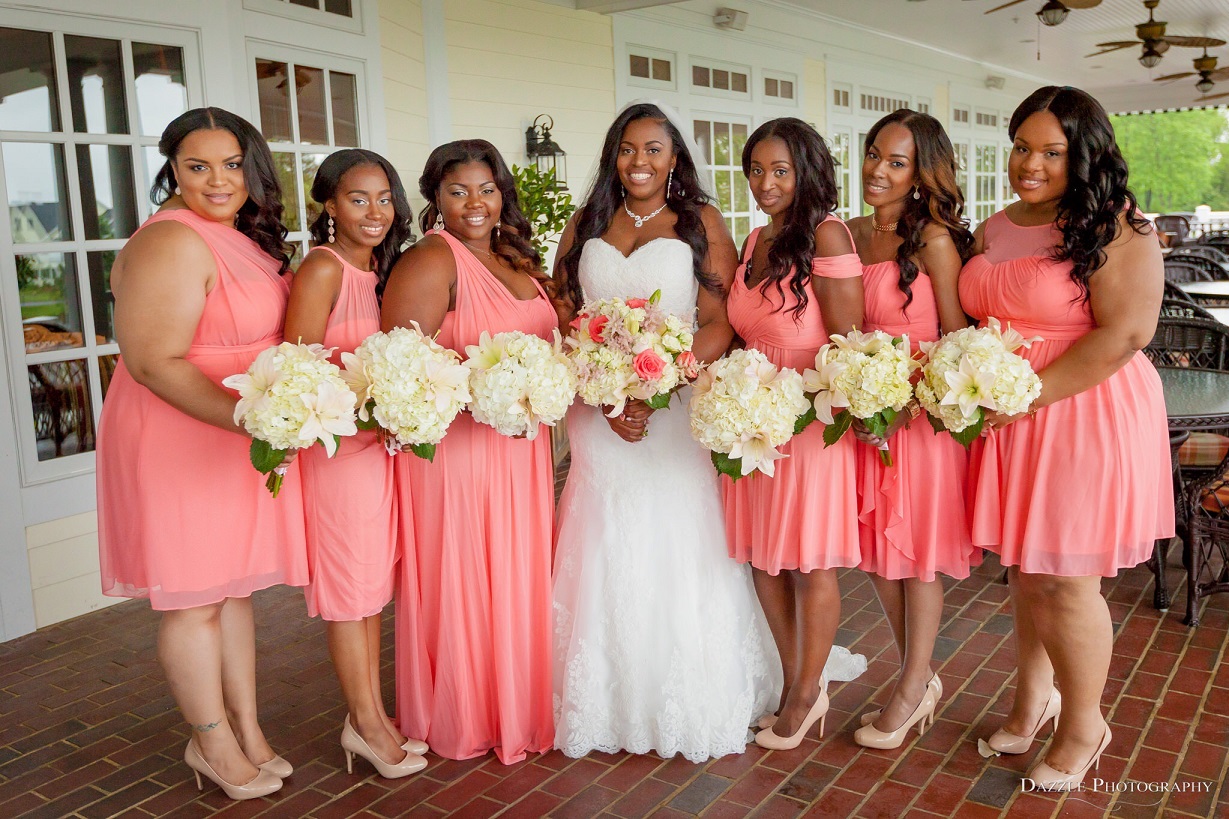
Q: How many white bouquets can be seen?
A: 6